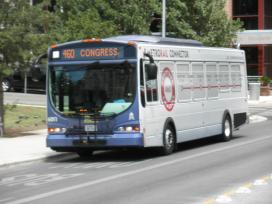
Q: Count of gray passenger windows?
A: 5